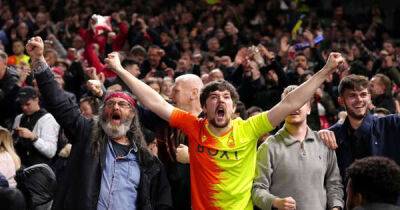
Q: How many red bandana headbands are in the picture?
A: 1